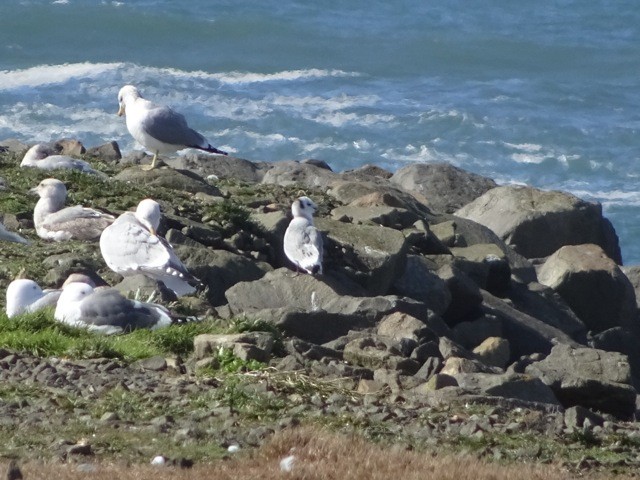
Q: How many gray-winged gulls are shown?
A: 2